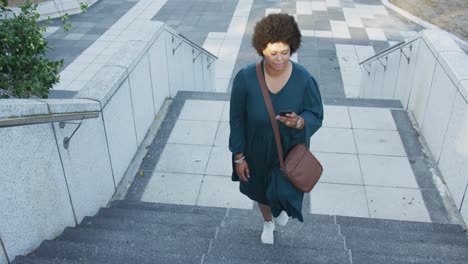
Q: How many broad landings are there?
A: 1